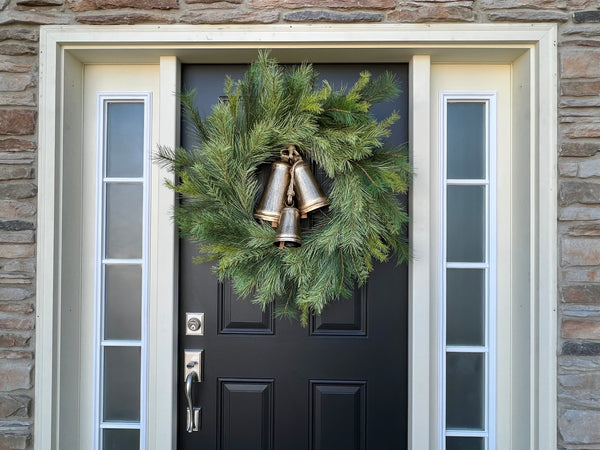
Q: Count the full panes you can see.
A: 8